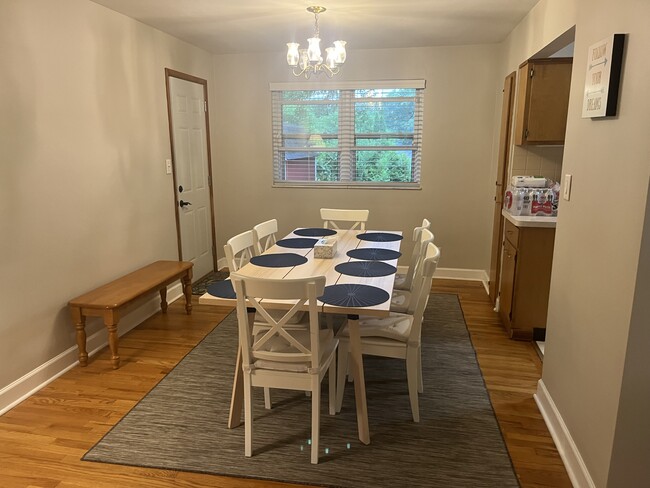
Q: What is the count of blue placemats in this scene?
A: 8